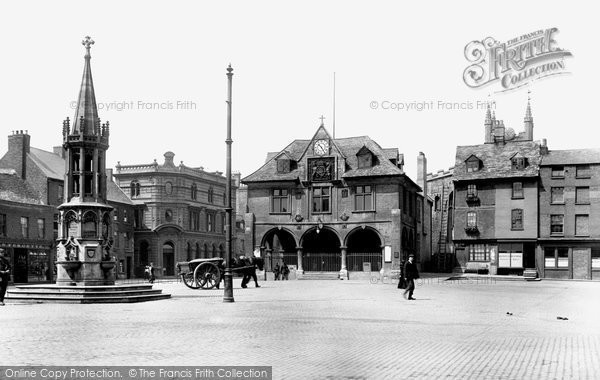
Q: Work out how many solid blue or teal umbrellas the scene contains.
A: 0